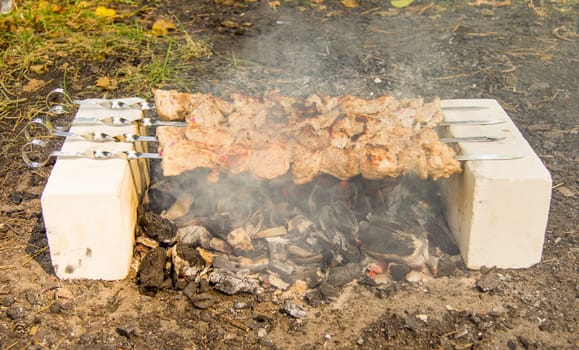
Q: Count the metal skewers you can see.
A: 4